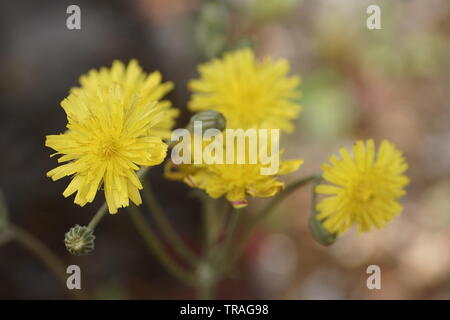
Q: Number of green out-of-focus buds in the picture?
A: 2